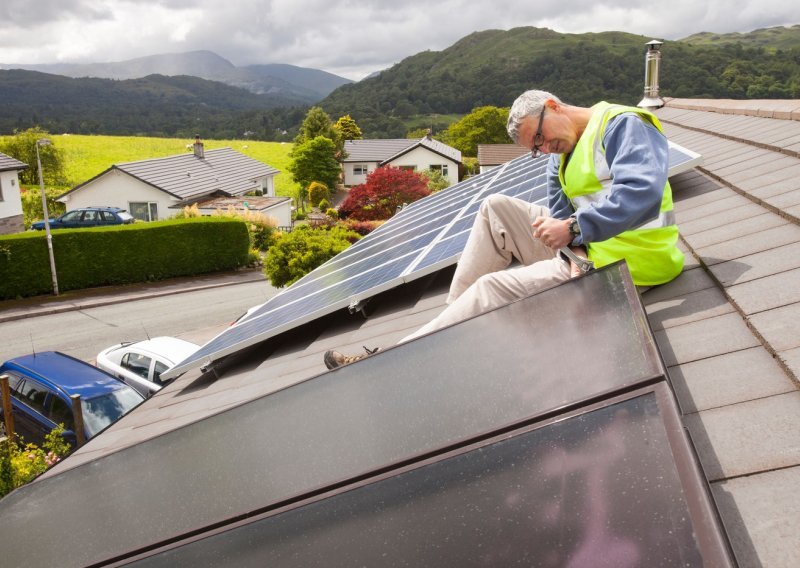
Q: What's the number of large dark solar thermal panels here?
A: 2